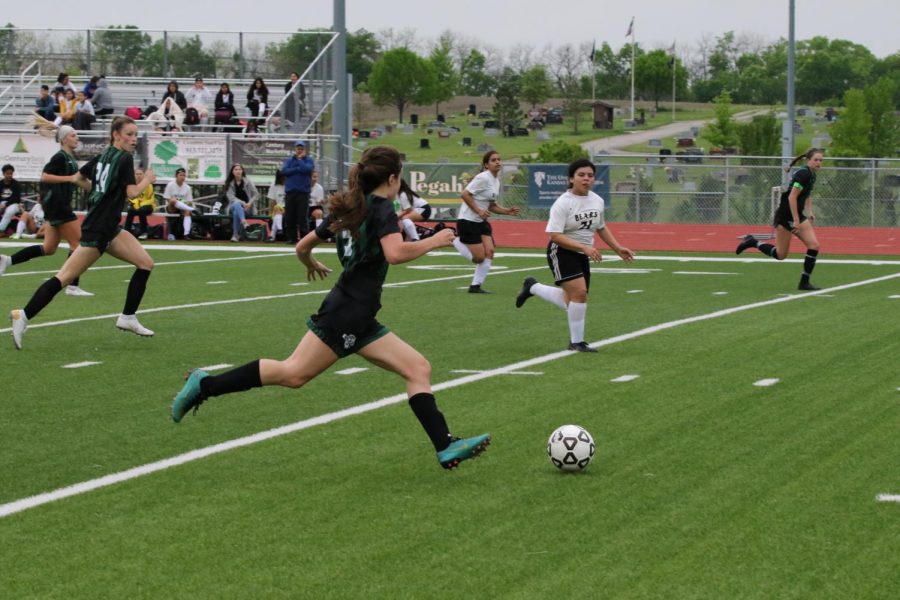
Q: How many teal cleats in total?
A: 2